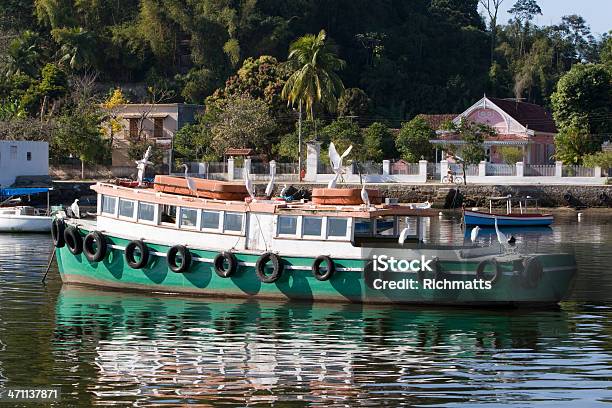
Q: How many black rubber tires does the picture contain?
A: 12